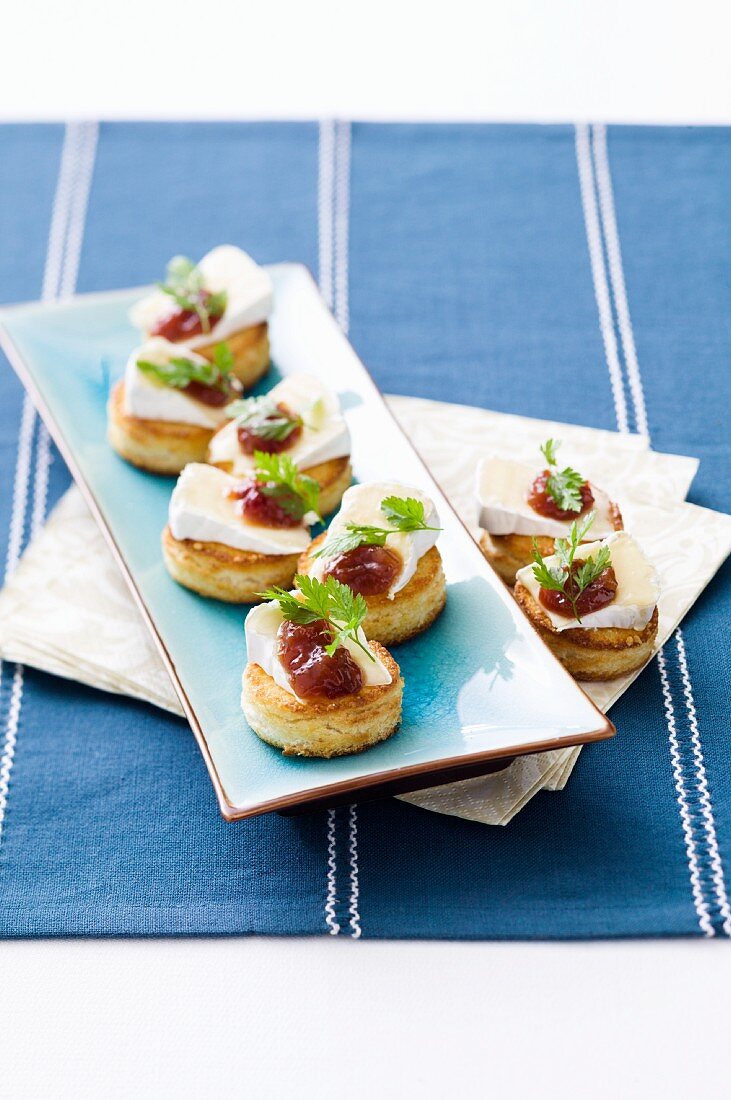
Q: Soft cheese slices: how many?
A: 8